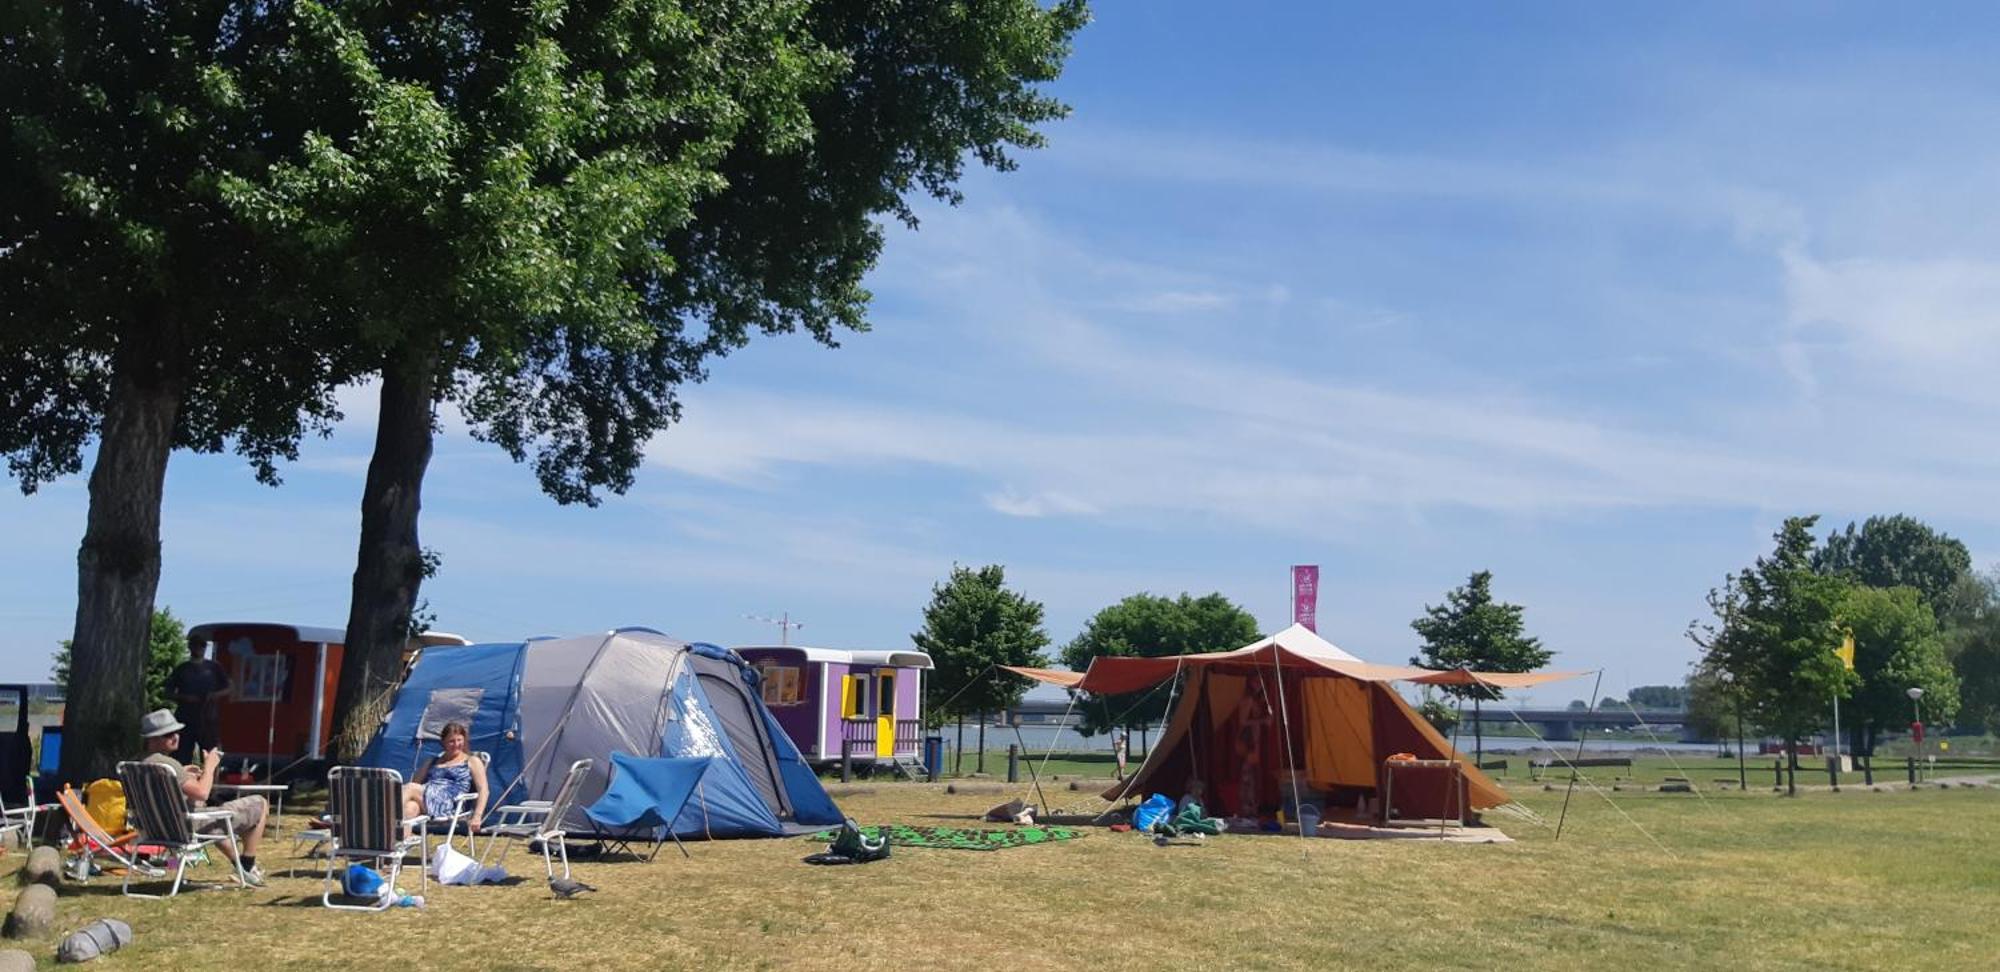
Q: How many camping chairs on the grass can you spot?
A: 7